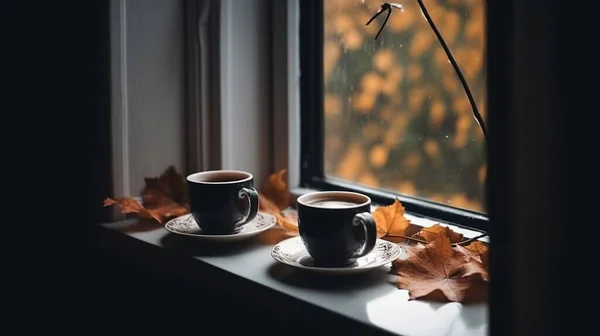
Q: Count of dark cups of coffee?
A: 2